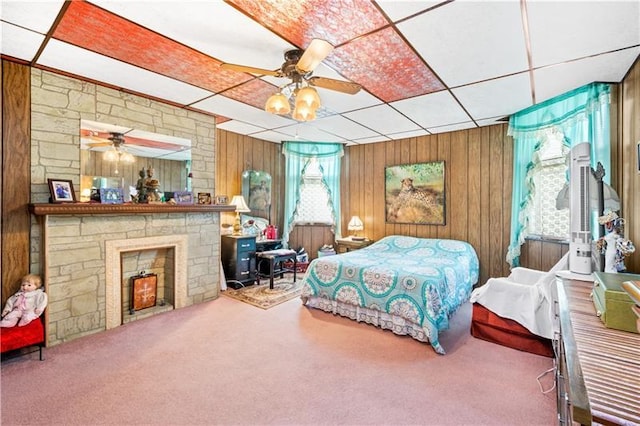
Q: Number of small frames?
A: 5